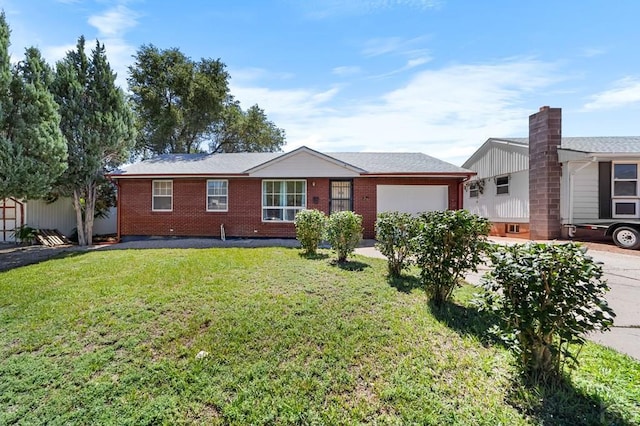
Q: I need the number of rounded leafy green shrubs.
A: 5